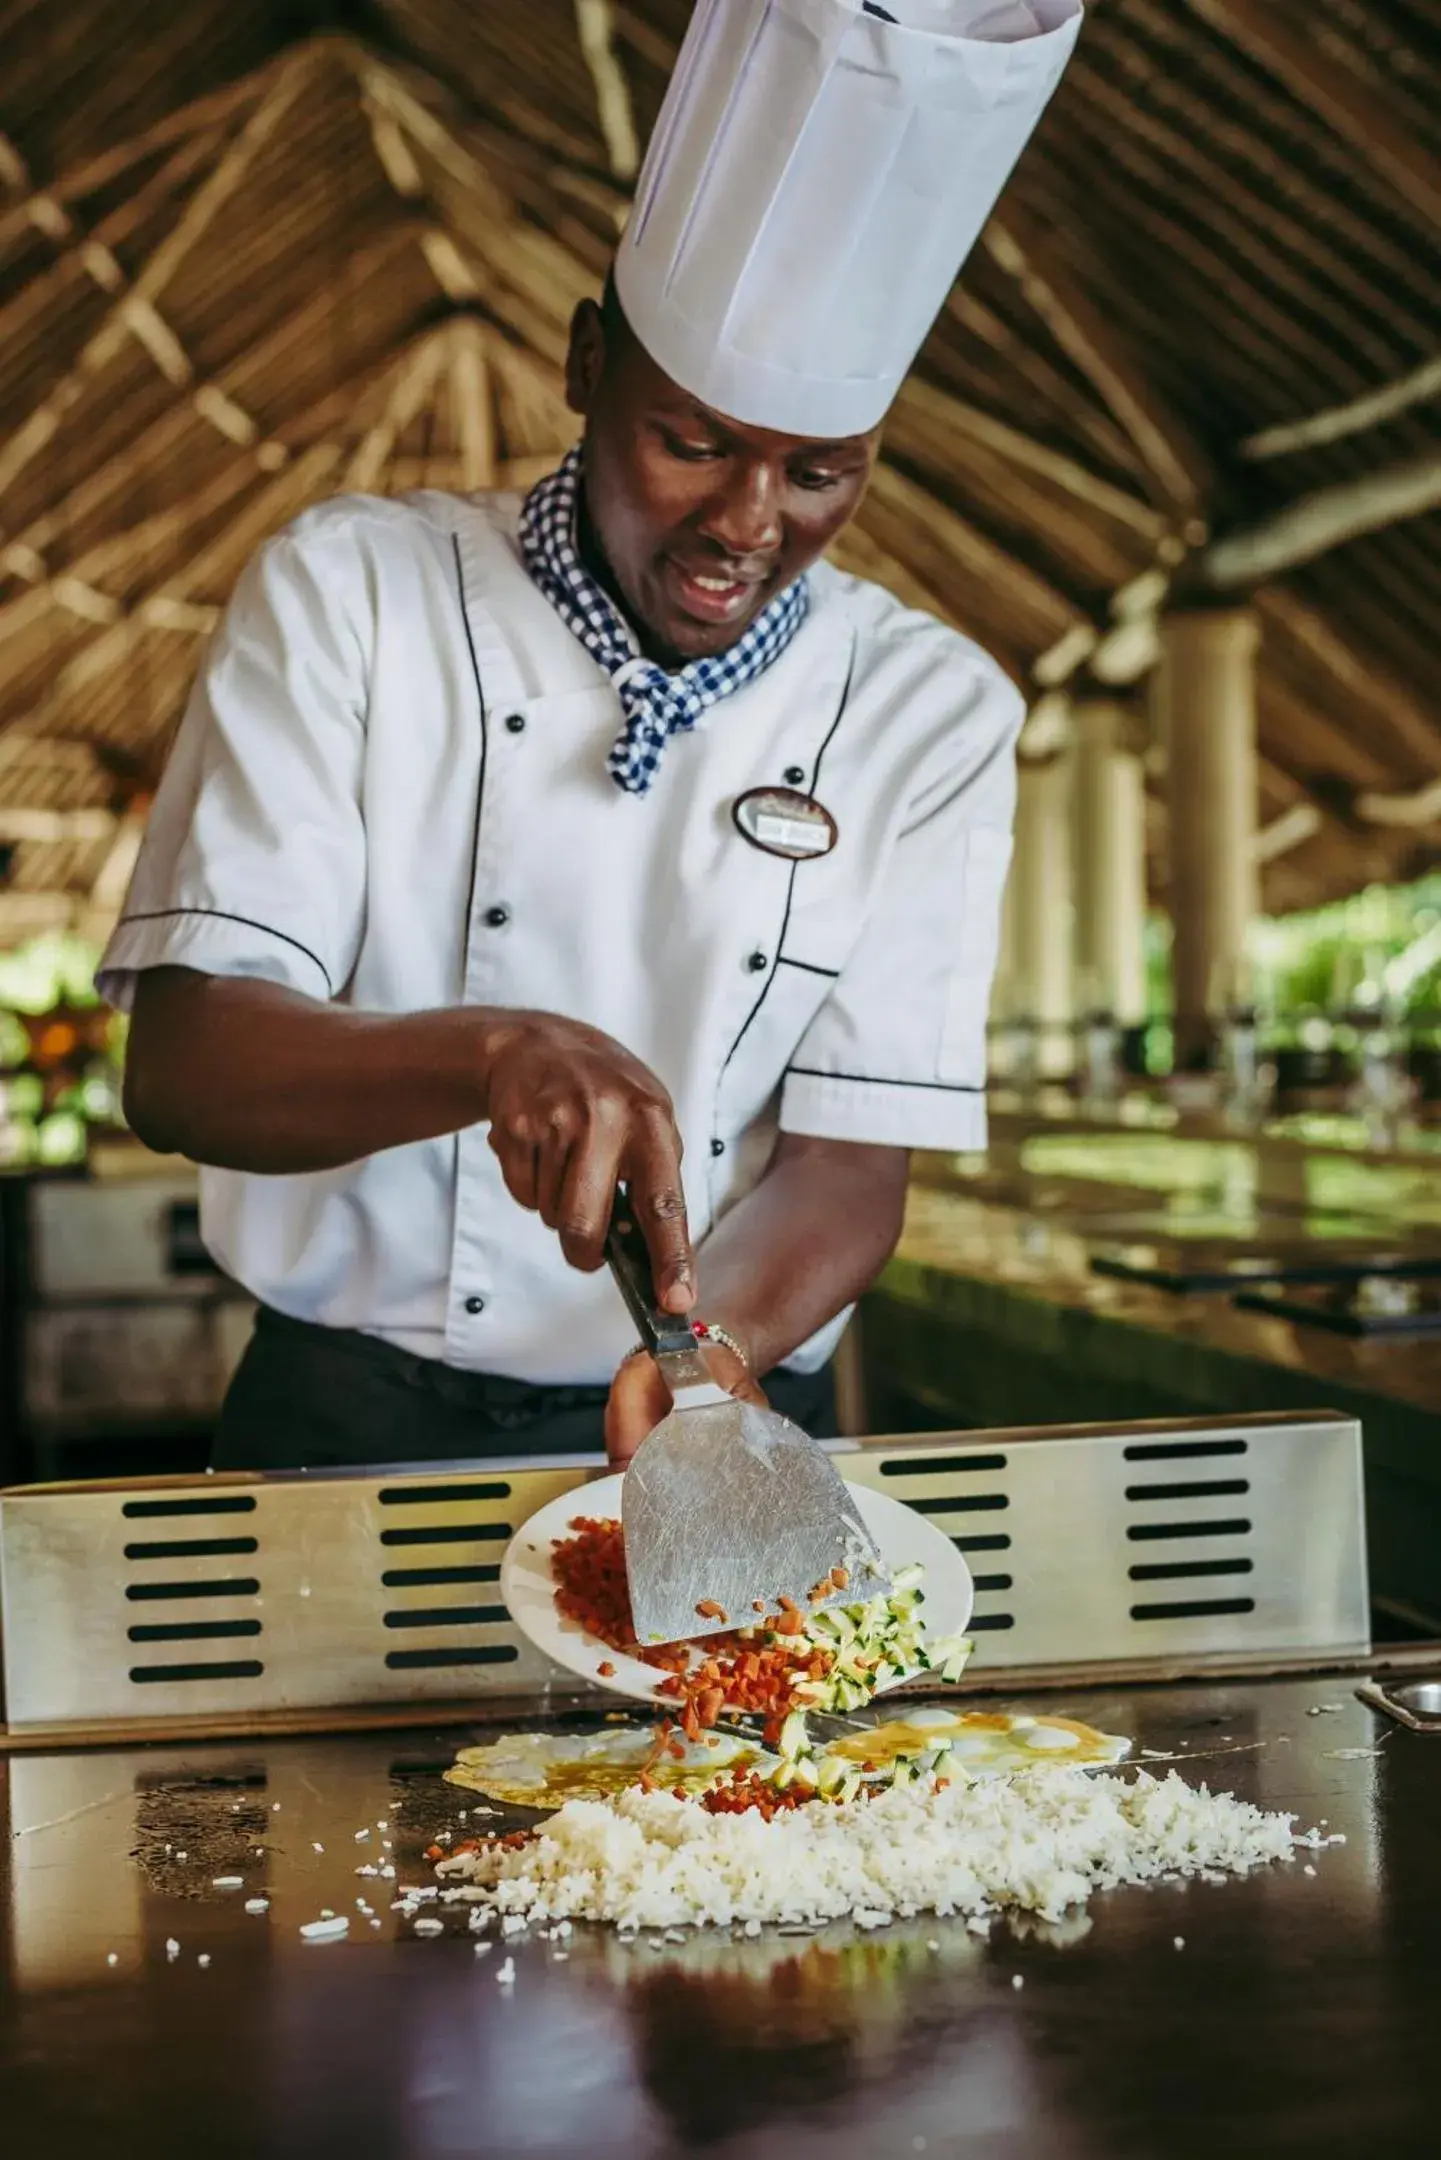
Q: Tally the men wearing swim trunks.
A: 0